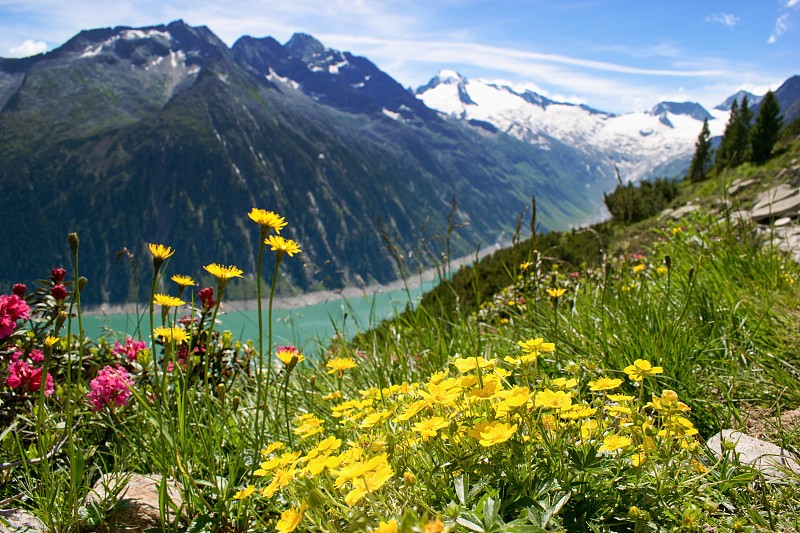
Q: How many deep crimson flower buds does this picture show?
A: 4